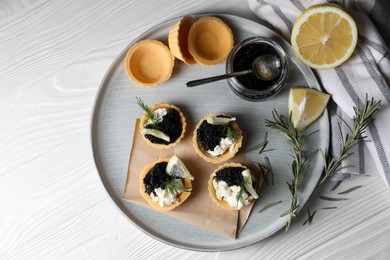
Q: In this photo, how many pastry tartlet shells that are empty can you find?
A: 3